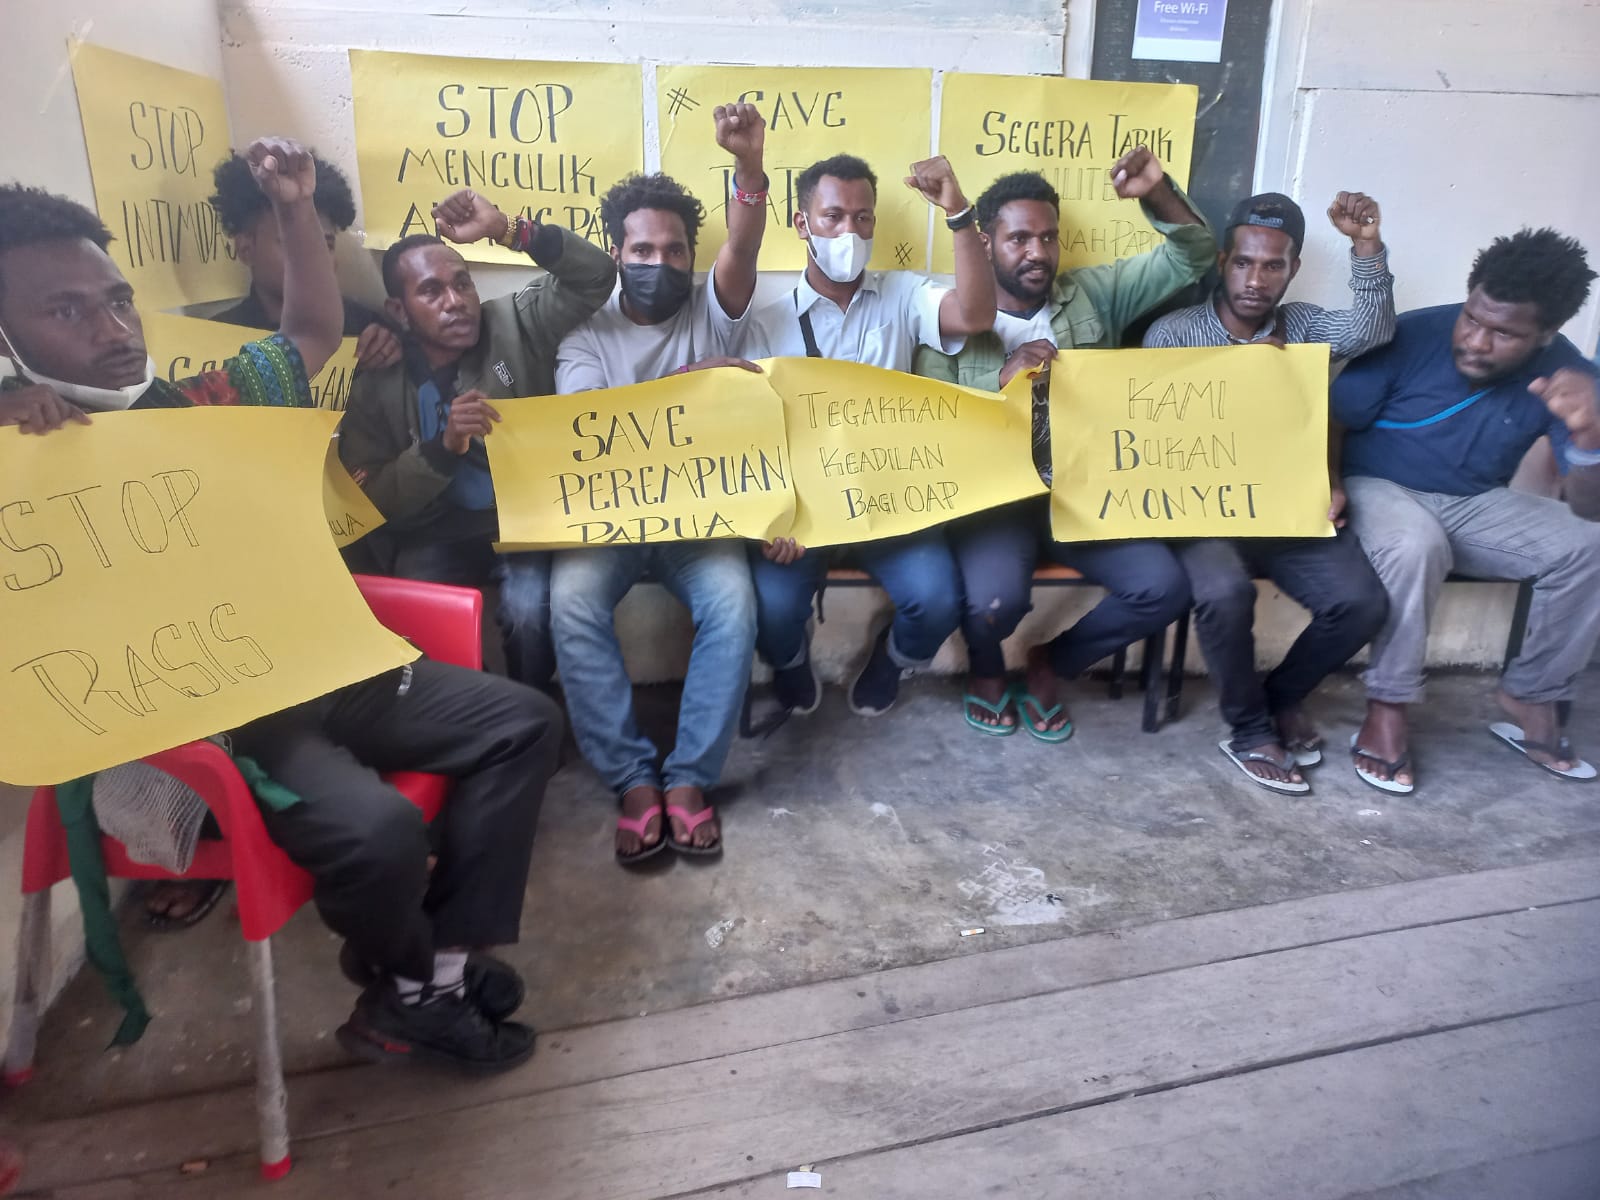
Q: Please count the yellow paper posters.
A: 9